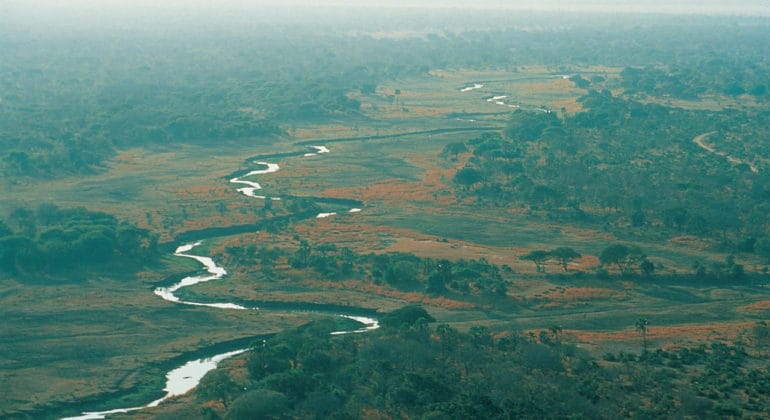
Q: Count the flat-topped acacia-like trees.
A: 3